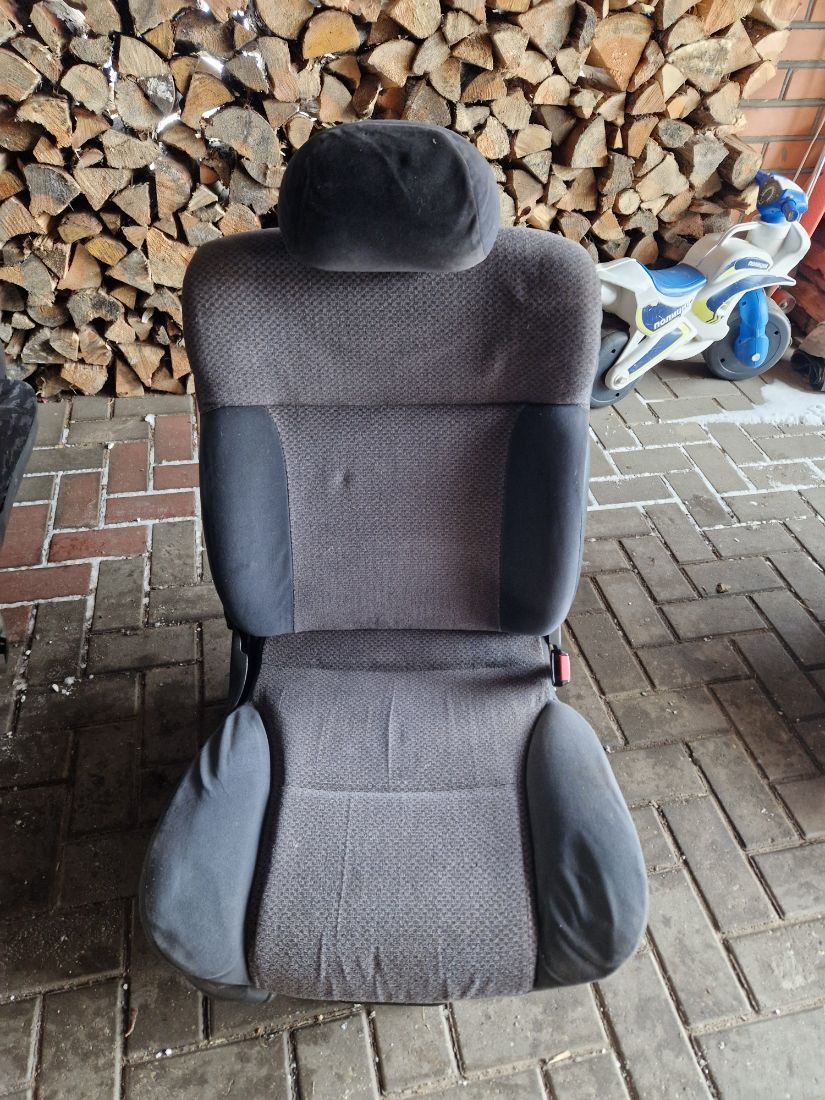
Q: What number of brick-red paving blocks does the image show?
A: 9